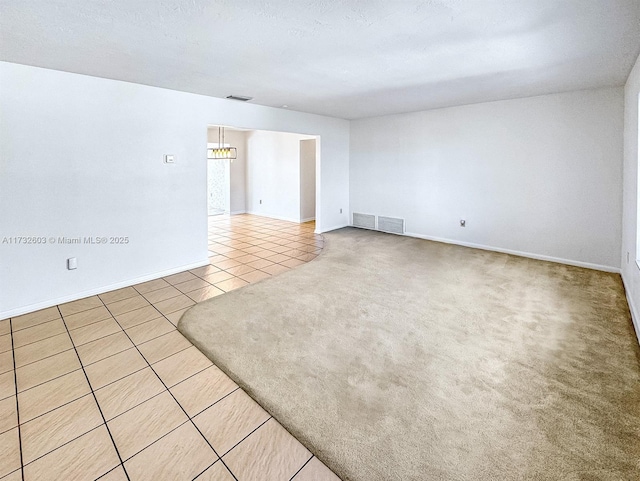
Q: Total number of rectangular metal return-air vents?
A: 2